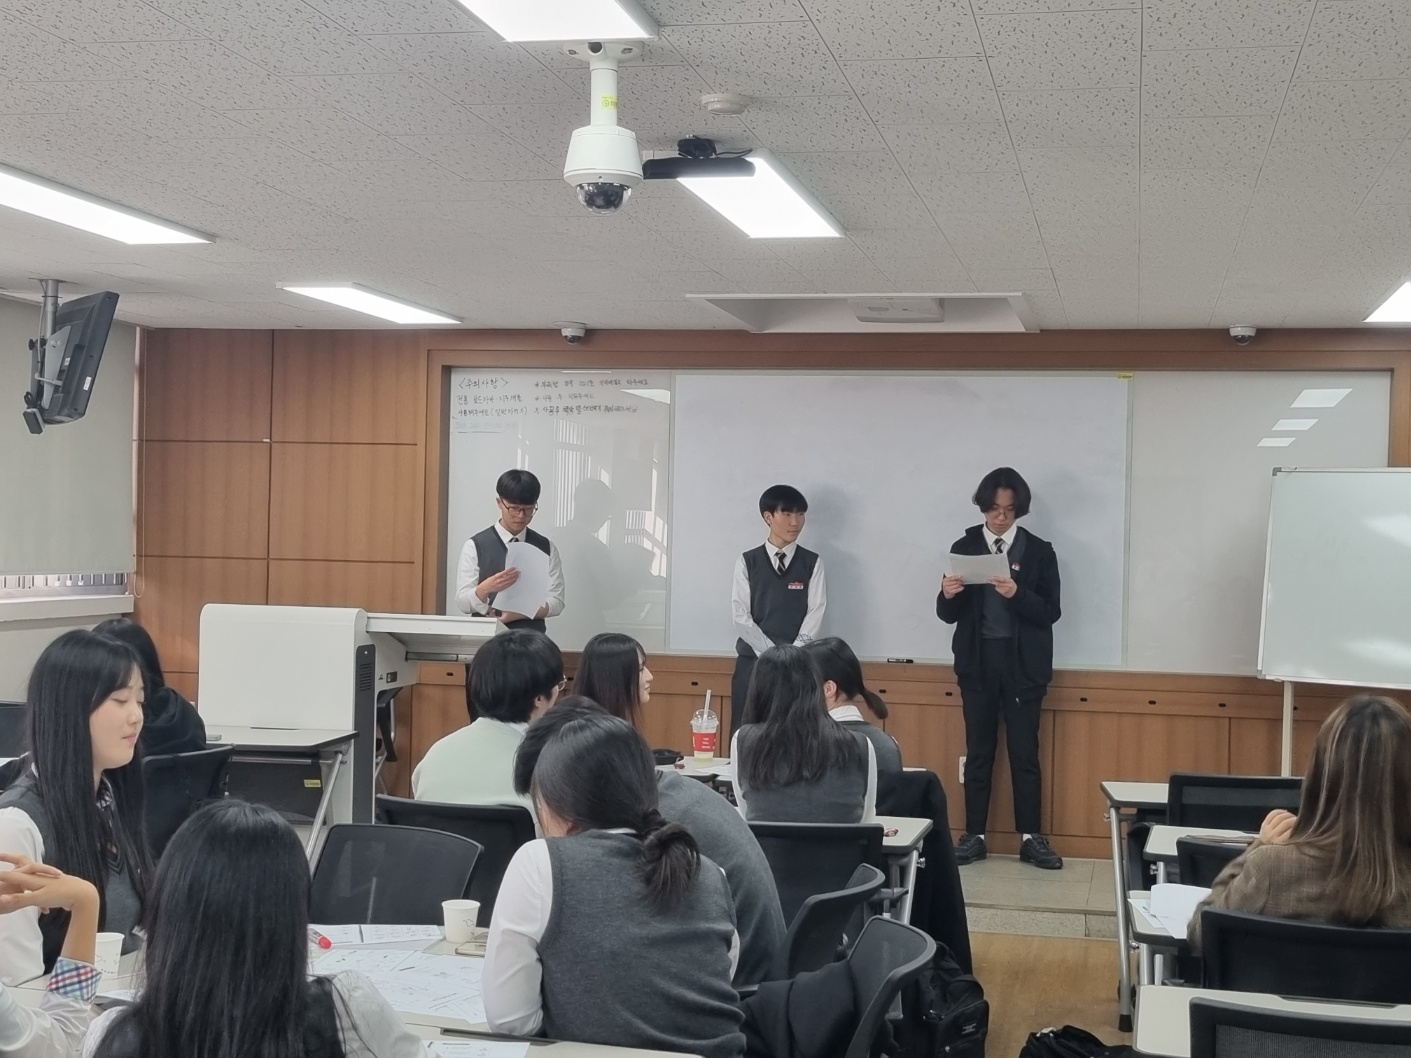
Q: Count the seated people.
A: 11